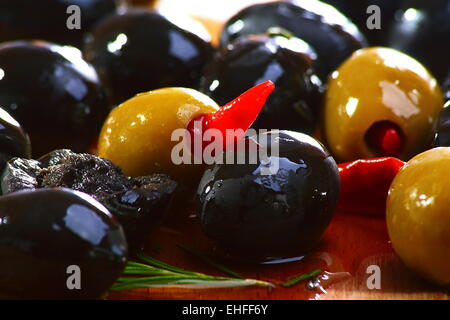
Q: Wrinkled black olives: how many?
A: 1